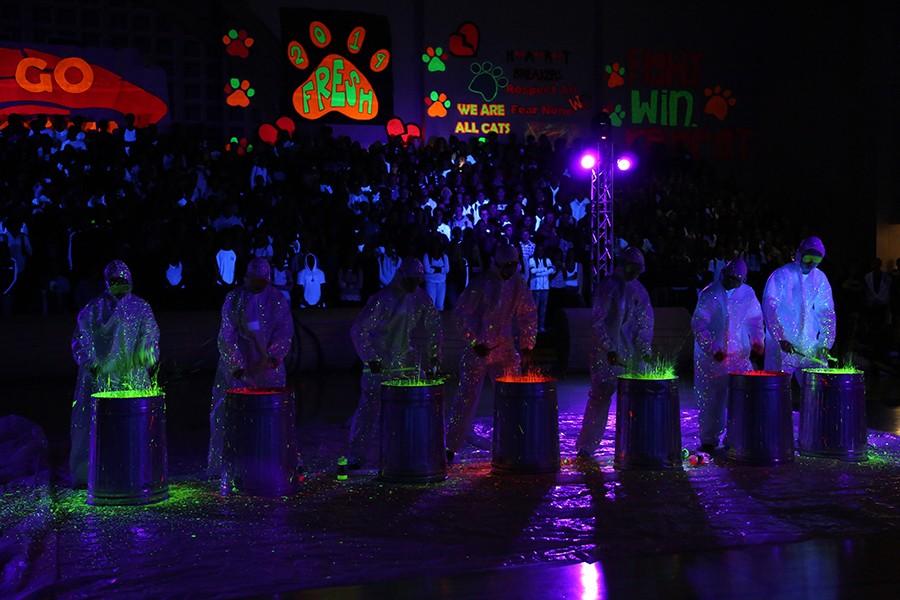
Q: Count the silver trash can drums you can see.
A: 7